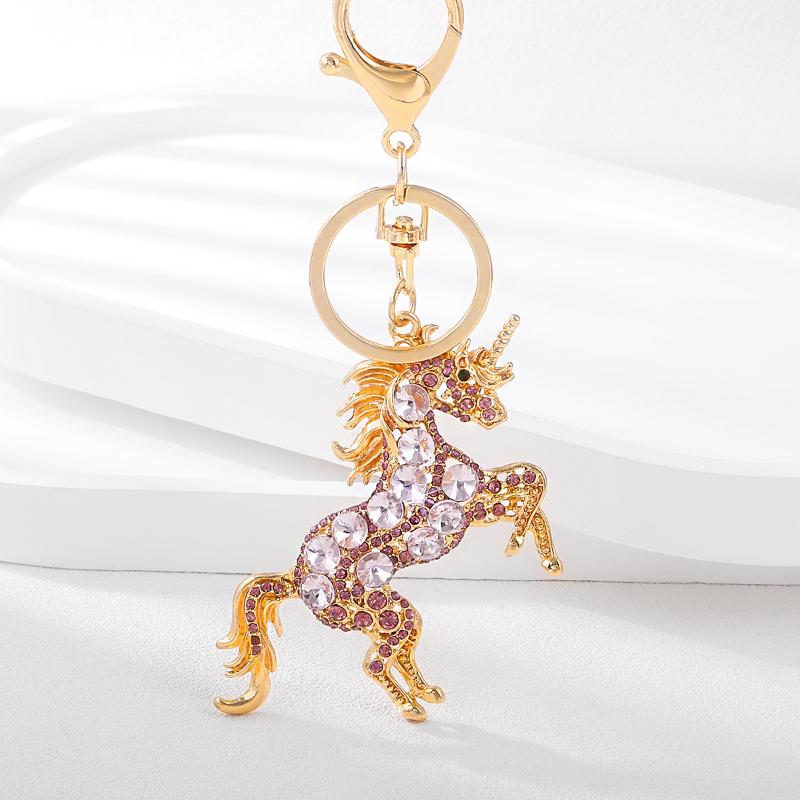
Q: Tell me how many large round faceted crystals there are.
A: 11